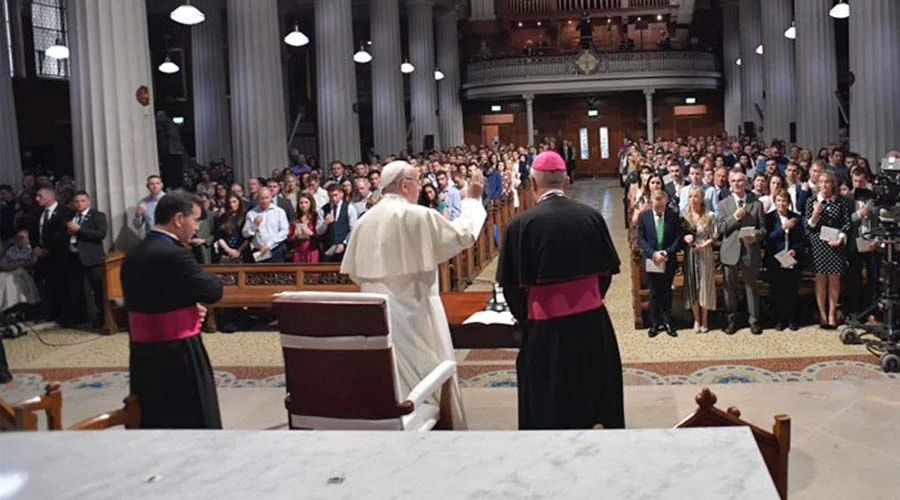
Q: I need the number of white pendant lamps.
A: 11